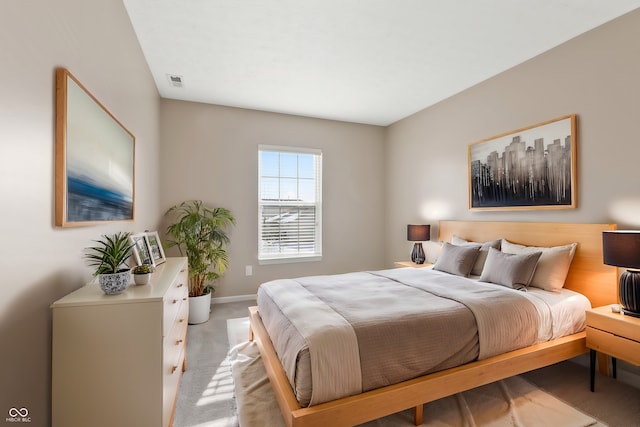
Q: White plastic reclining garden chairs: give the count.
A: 0